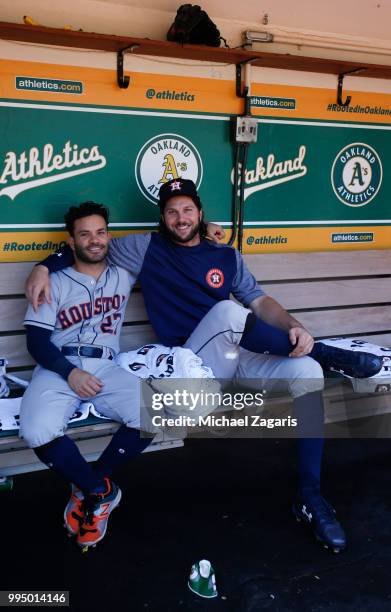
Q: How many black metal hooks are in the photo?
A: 3